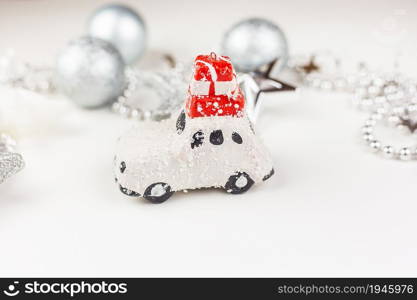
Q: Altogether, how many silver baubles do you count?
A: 3